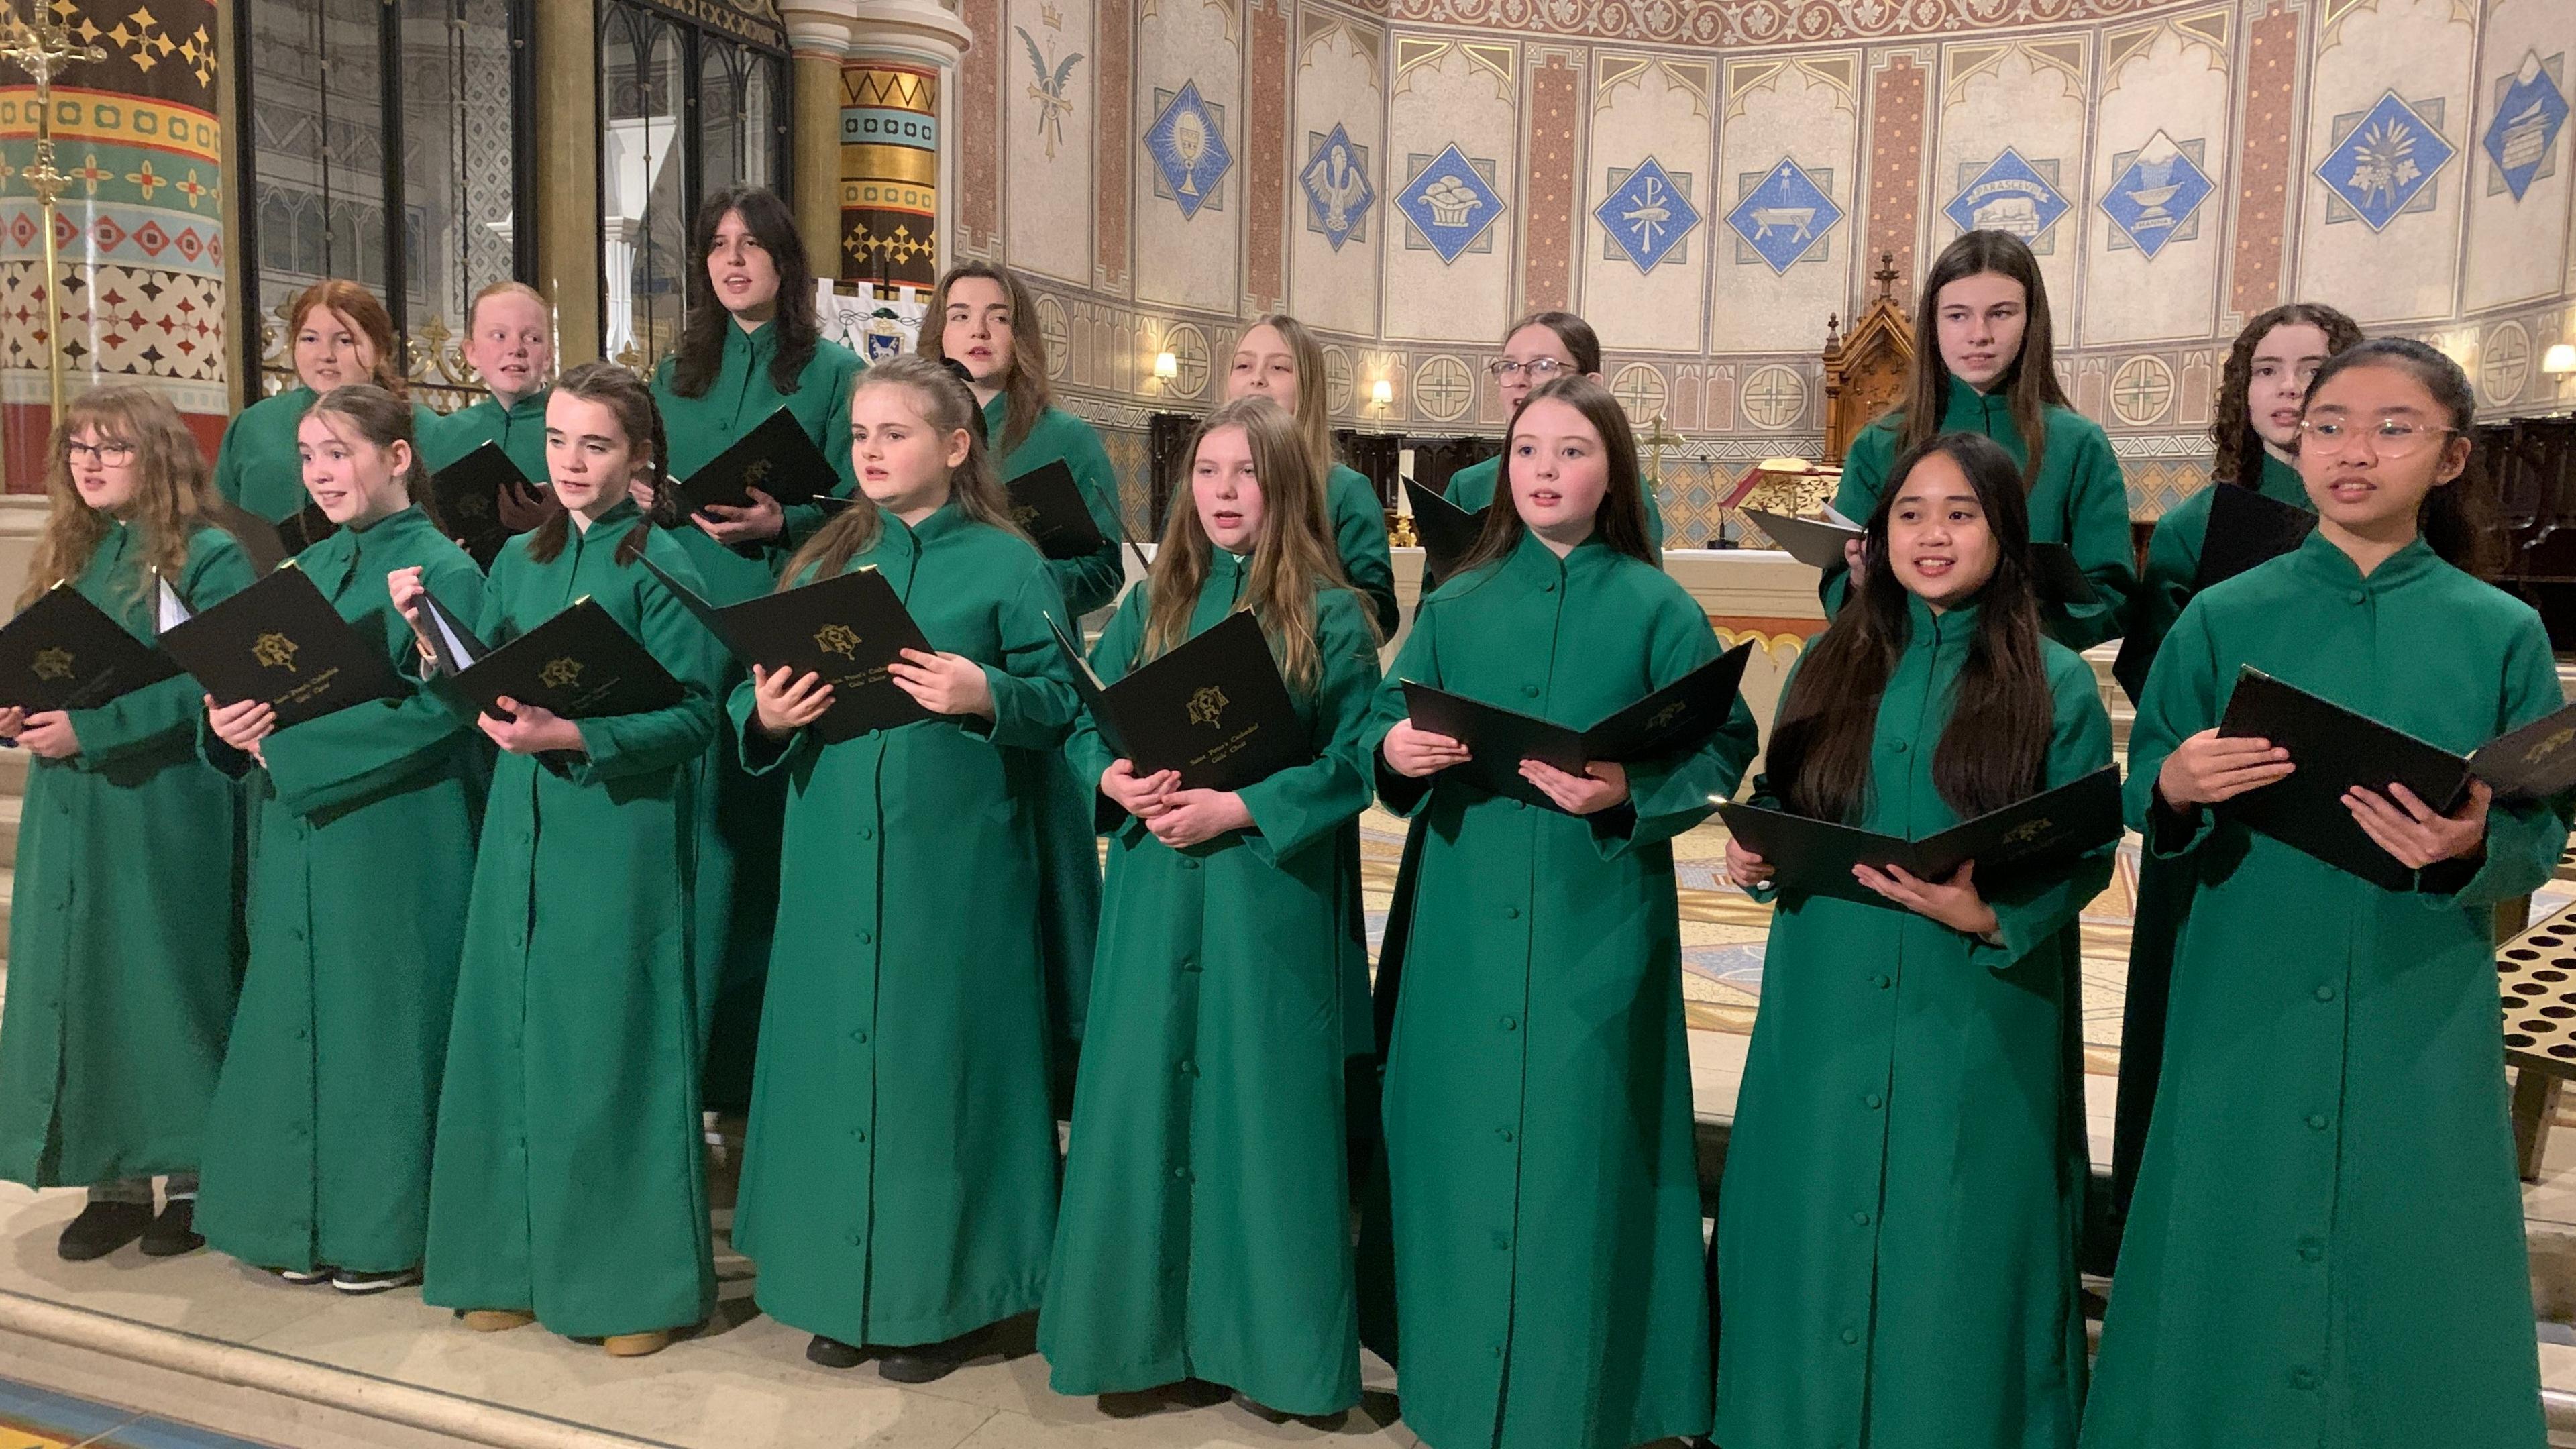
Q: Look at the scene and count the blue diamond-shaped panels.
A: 9